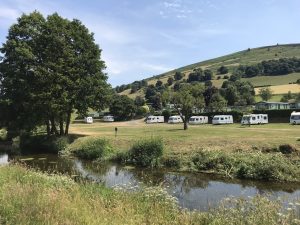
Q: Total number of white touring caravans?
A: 8